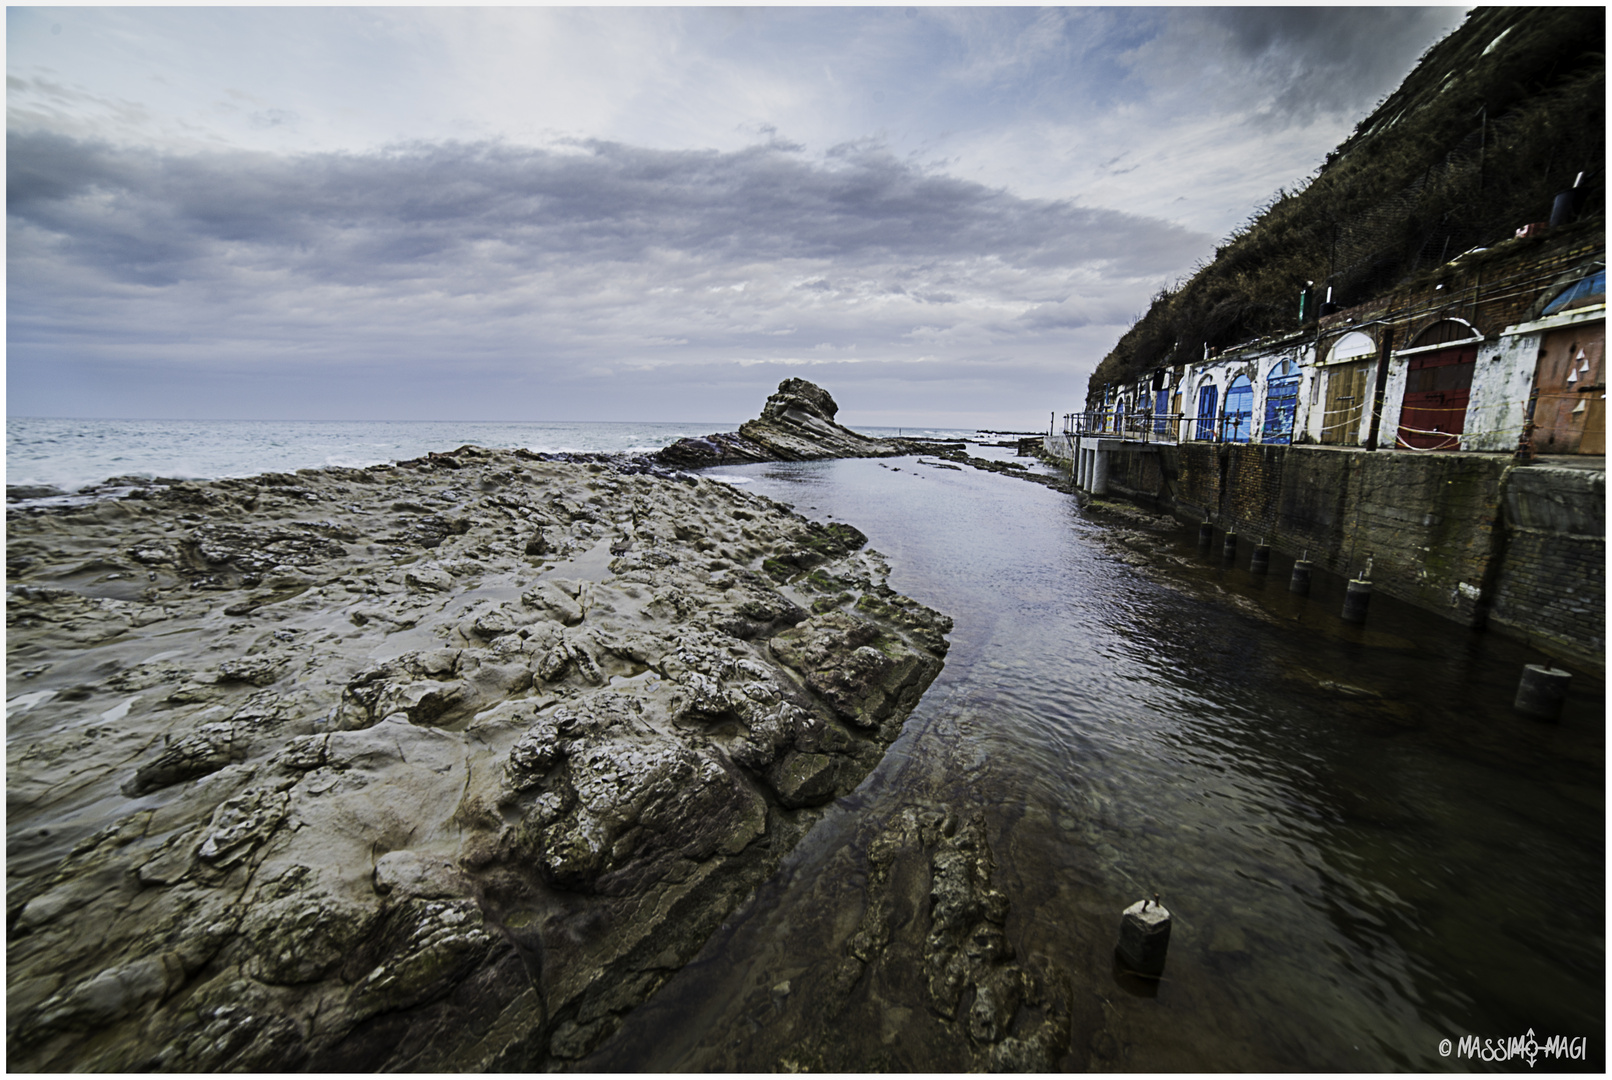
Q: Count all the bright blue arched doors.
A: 3